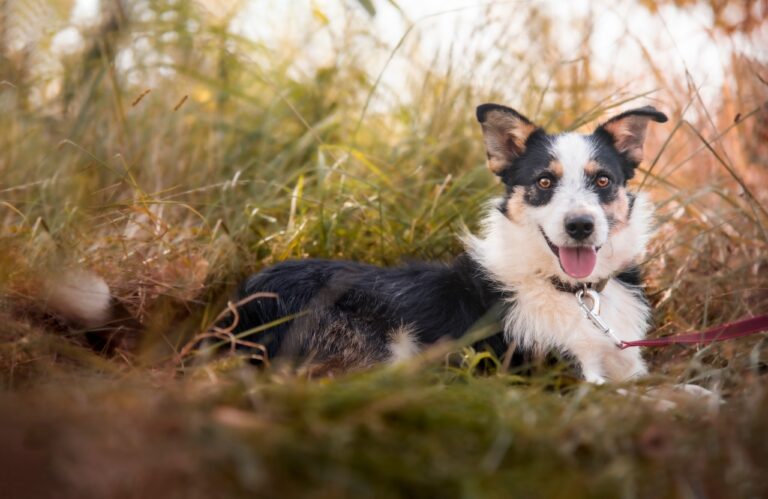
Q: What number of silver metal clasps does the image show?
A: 1